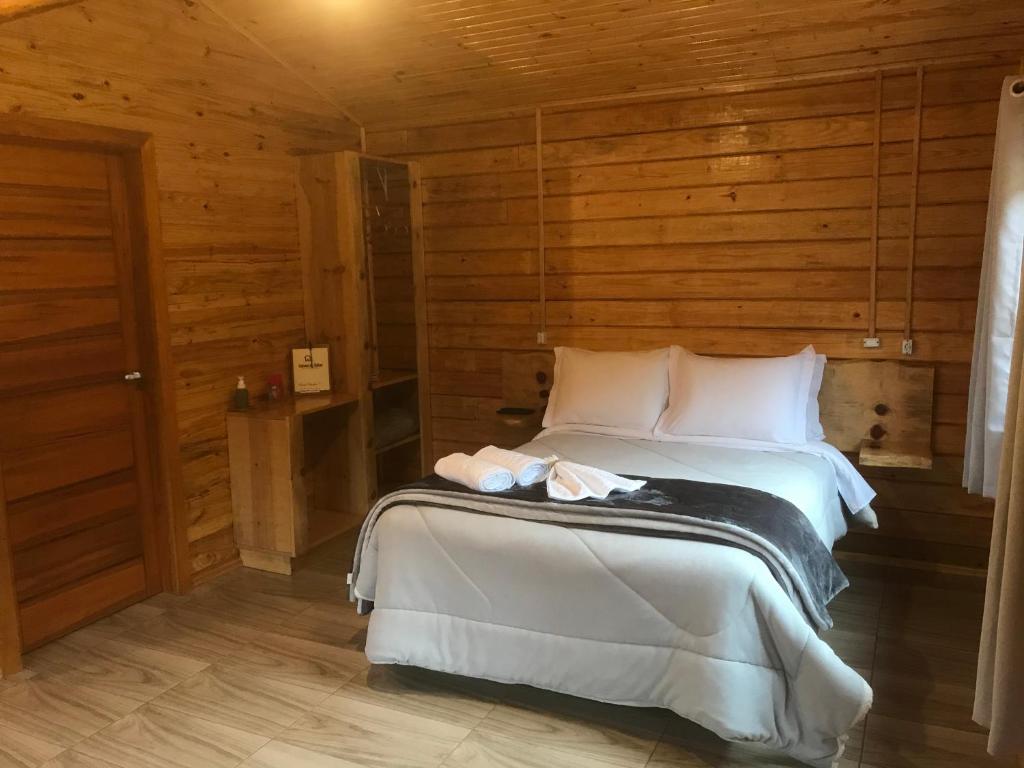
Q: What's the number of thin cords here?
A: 3